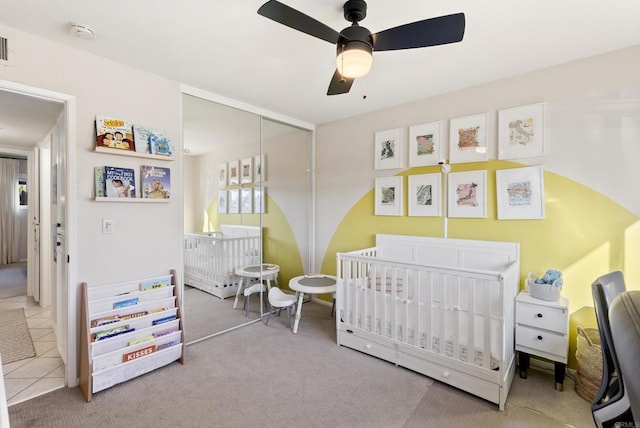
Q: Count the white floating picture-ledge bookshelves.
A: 2